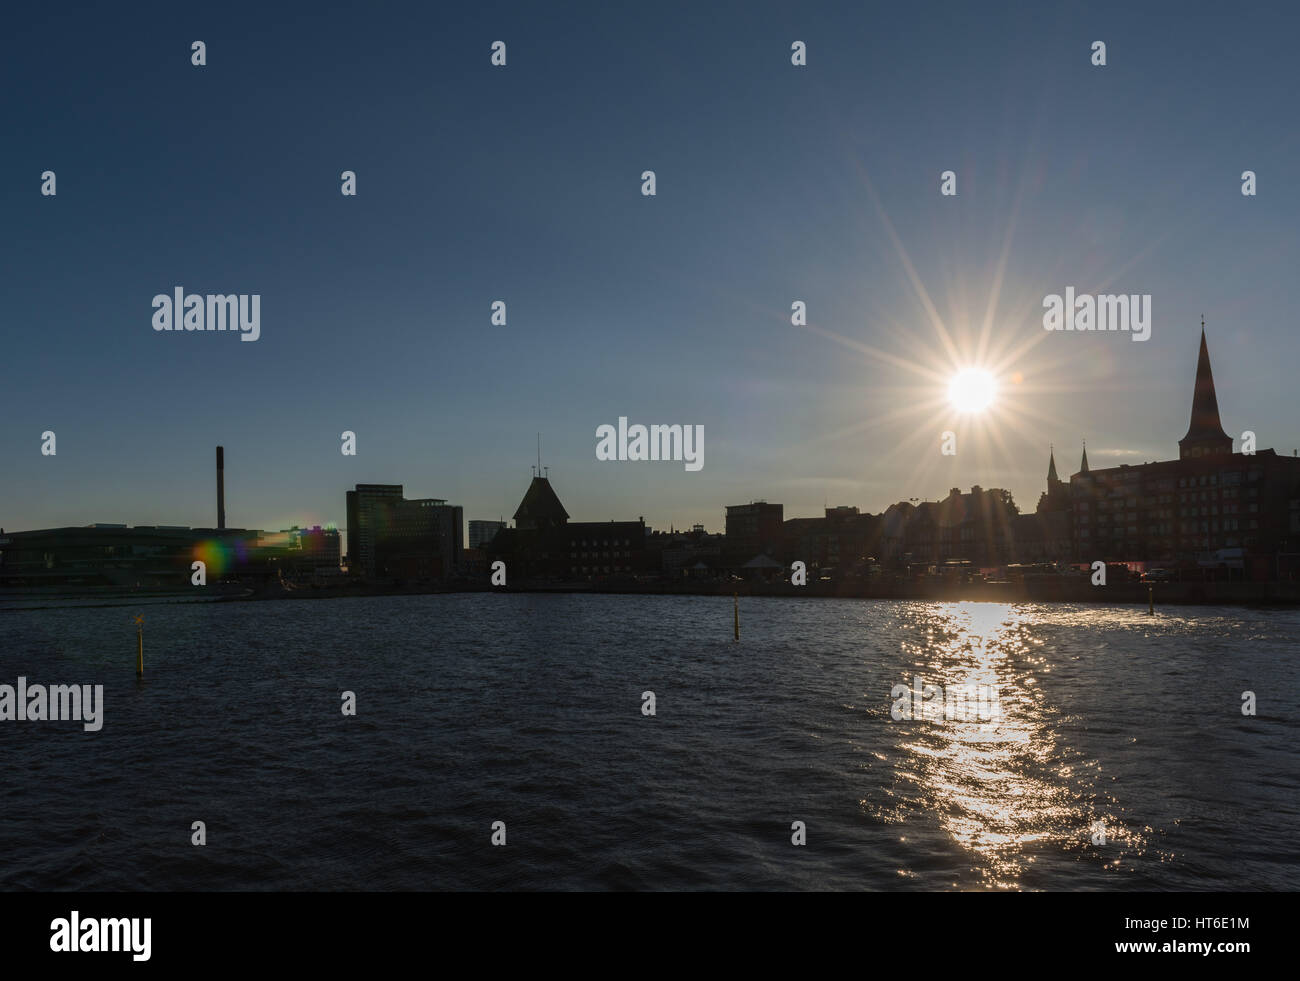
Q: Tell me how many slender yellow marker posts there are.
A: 3